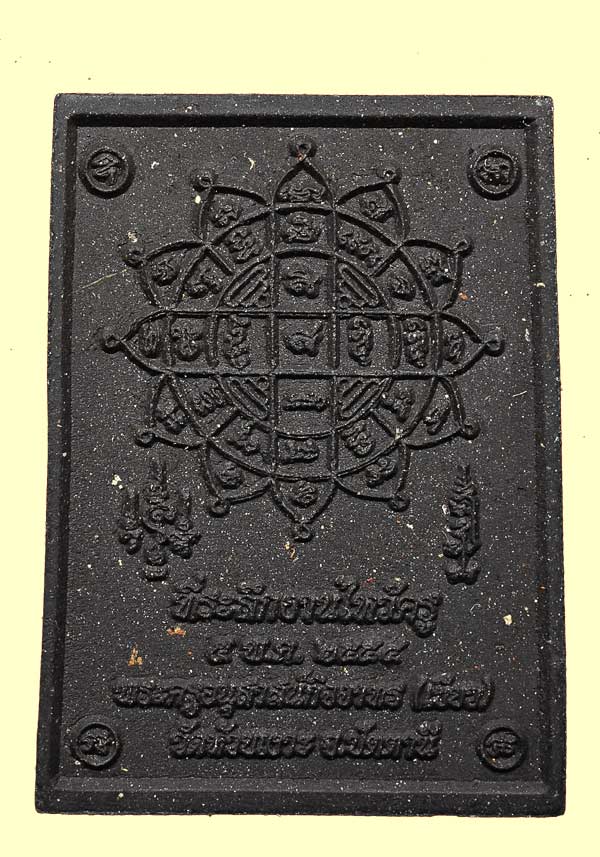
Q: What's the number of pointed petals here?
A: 12